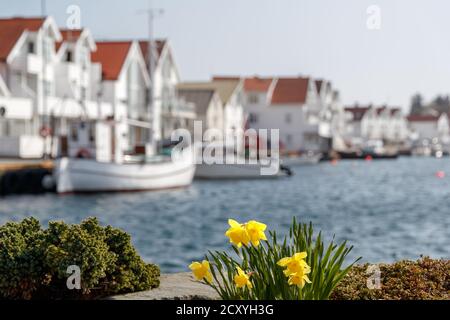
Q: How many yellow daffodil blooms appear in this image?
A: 6